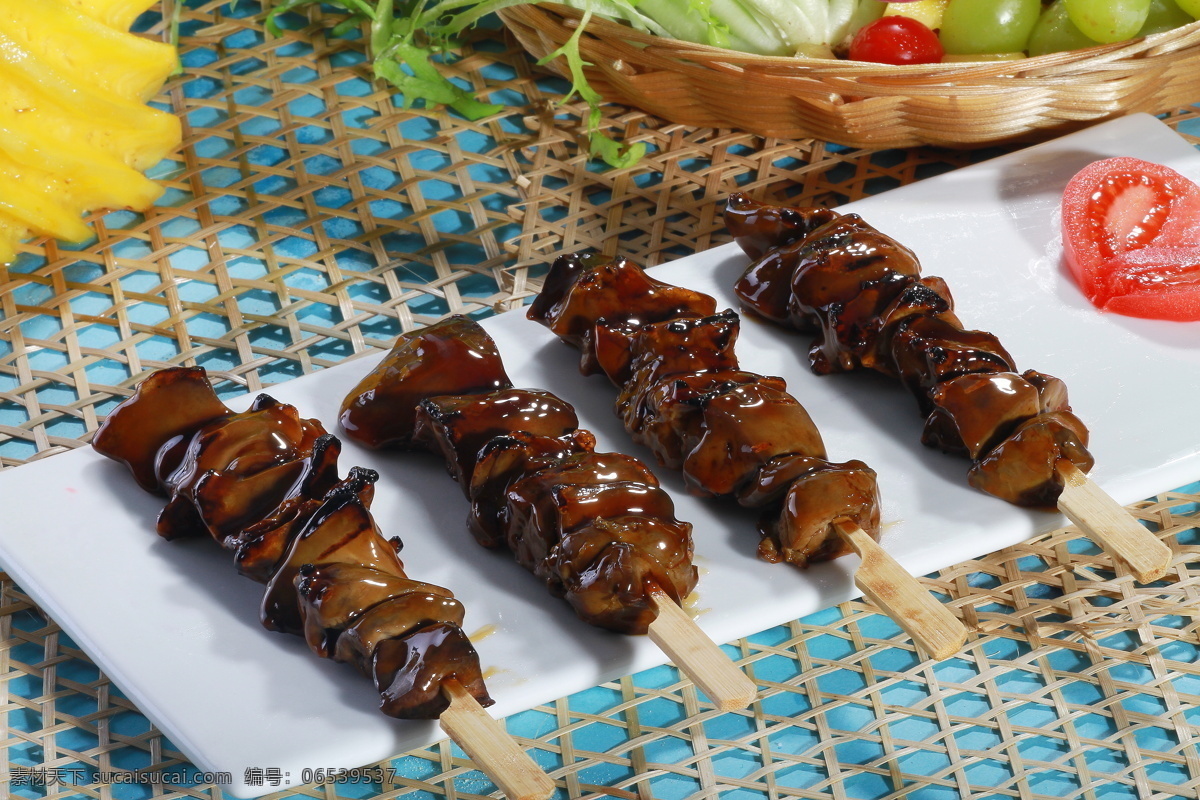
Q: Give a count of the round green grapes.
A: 5